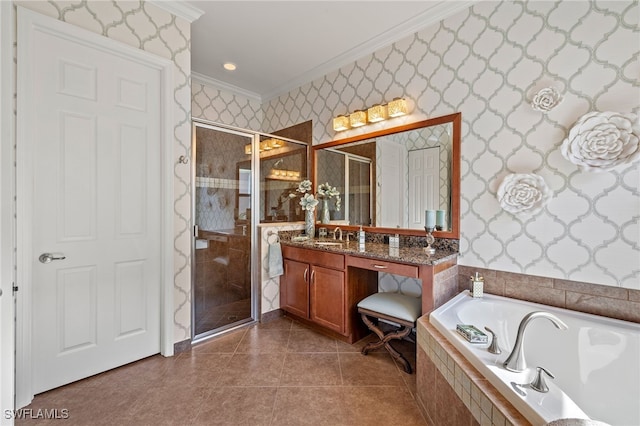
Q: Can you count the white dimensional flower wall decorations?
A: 3